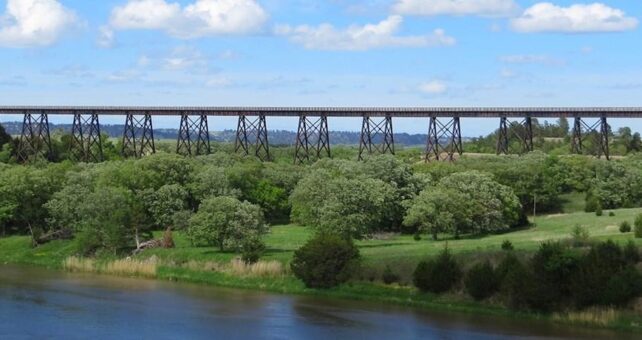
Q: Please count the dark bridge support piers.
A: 10